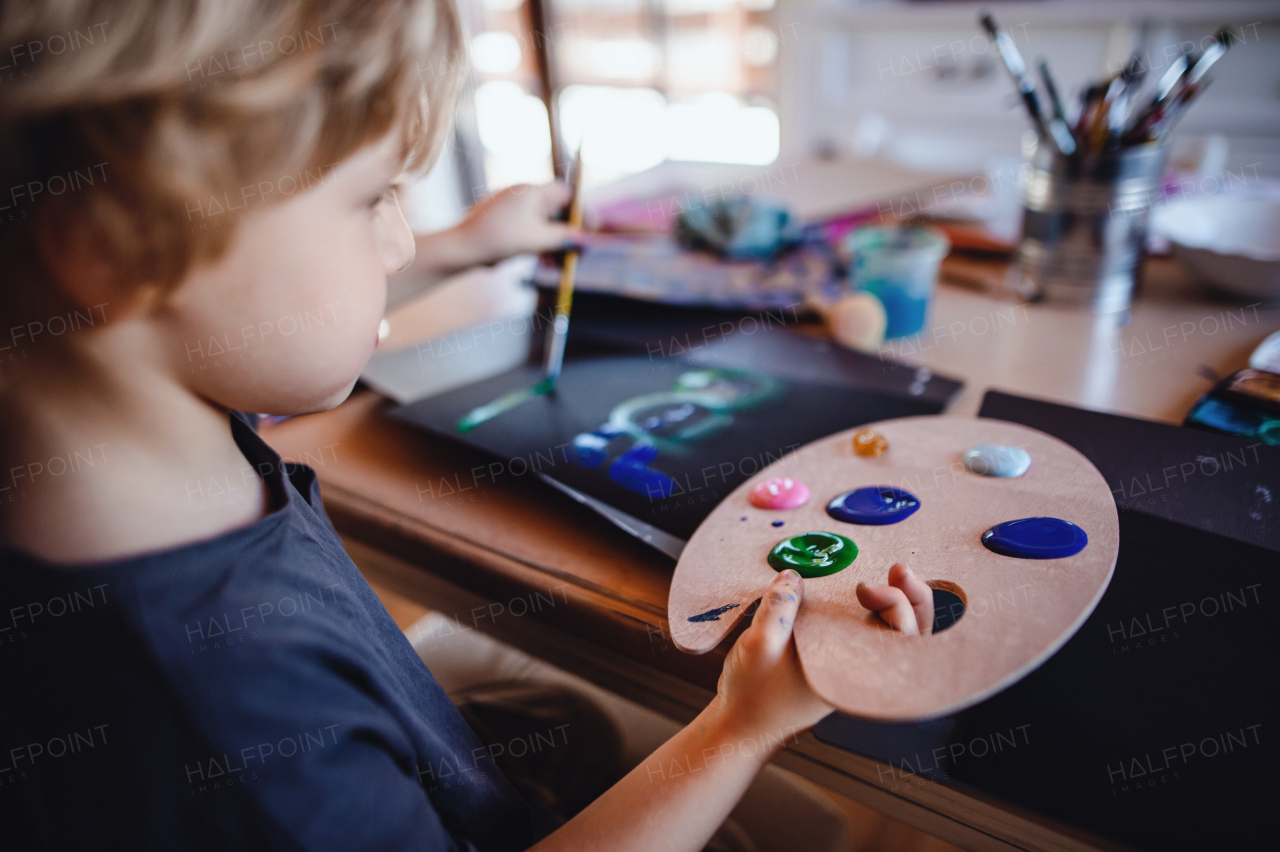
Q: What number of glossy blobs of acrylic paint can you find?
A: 6